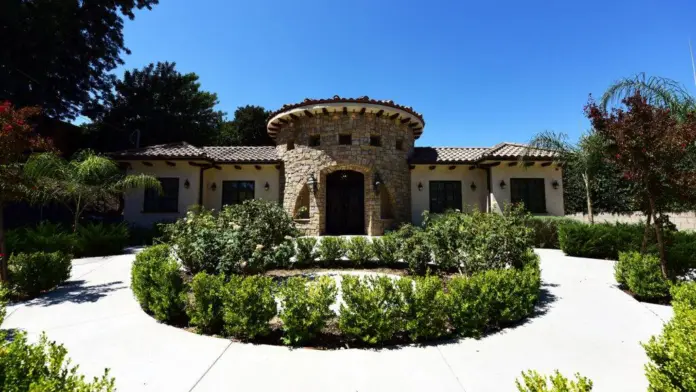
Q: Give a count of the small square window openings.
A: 5